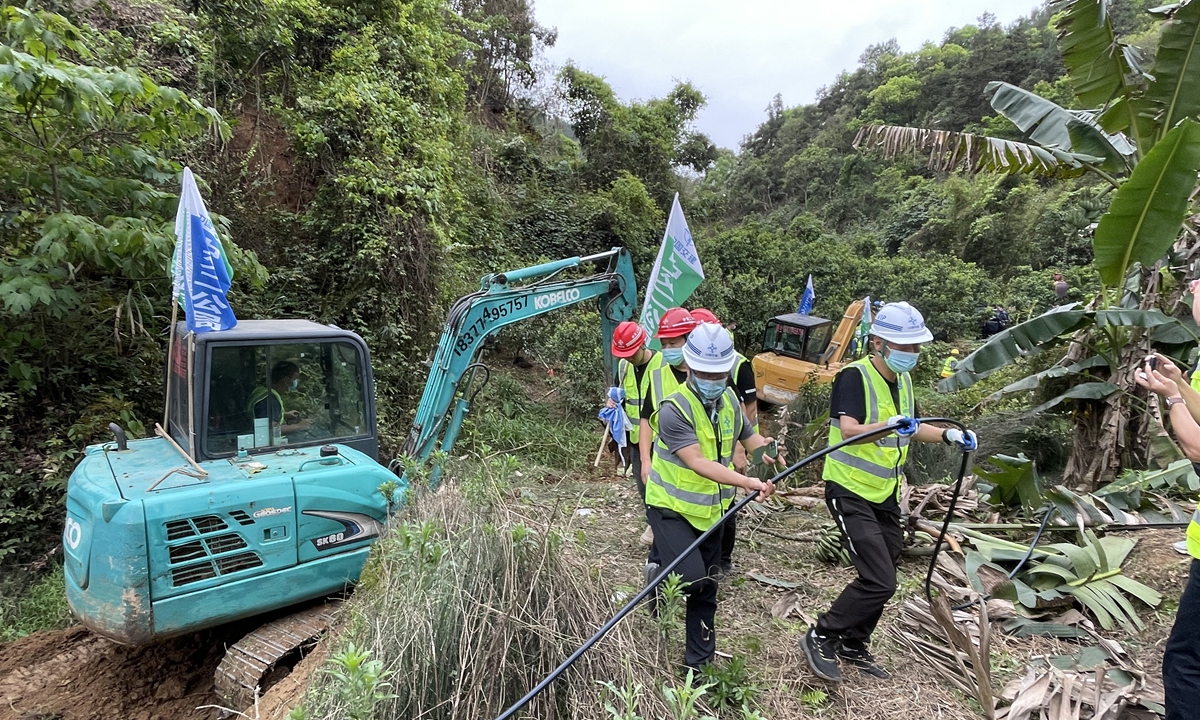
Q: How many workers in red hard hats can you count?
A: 3